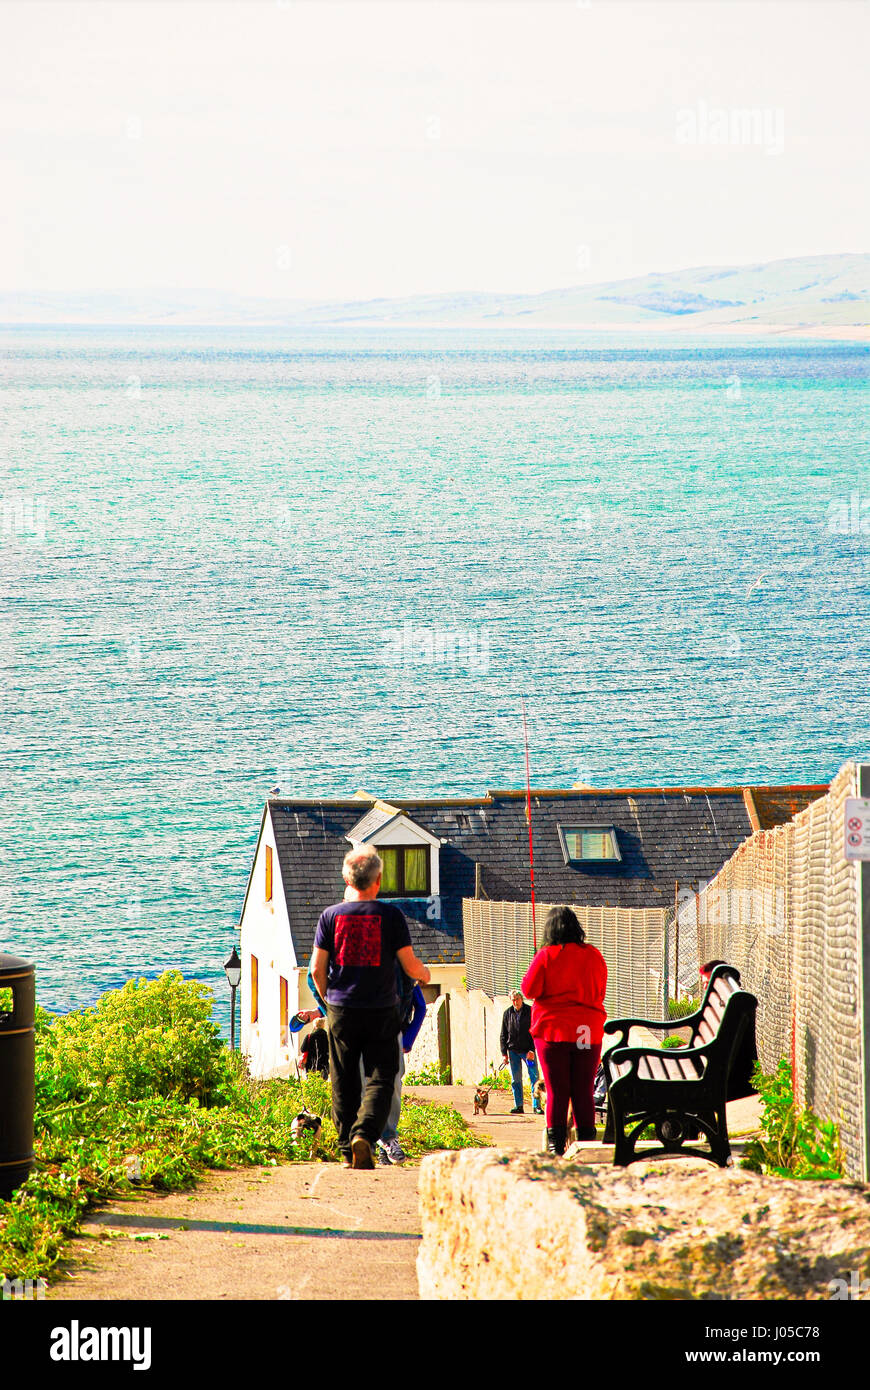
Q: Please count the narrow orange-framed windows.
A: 3